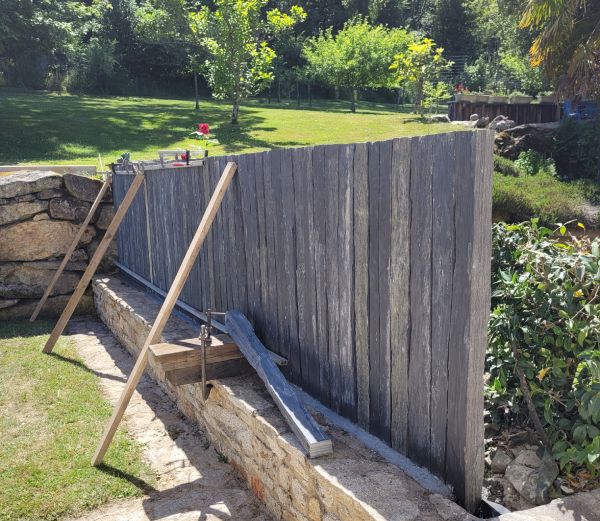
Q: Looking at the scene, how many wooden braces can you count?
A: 3